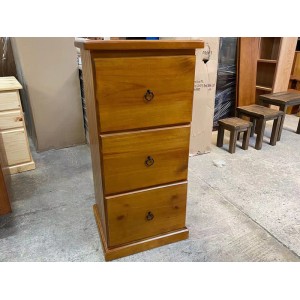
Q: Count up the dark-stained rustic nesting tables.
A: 3